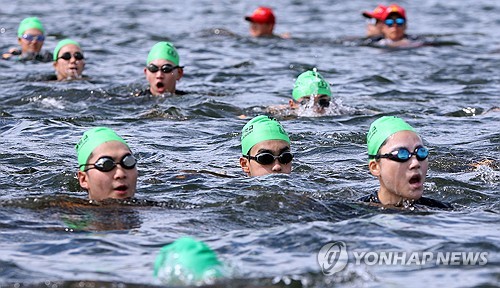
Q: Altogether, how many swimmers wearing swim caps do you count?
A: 8